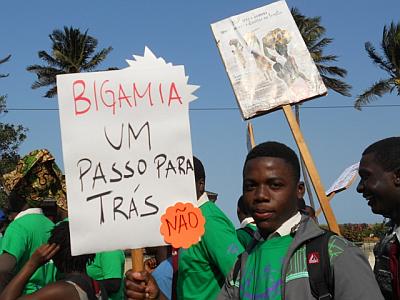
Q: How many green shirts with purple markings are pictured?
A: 1